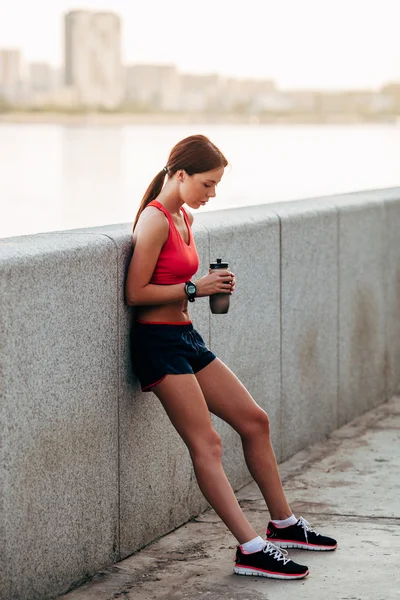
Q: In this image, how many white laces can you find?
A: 2